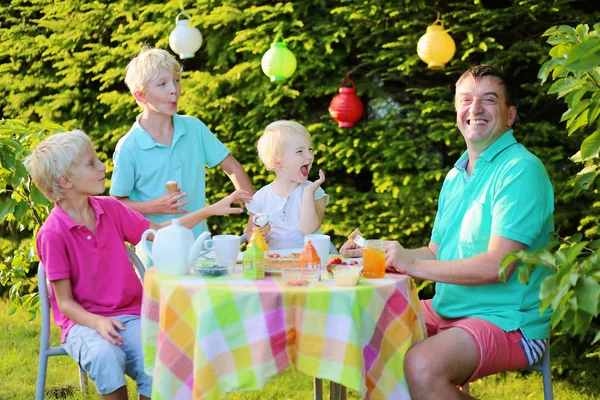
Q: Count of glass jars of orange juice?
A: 1